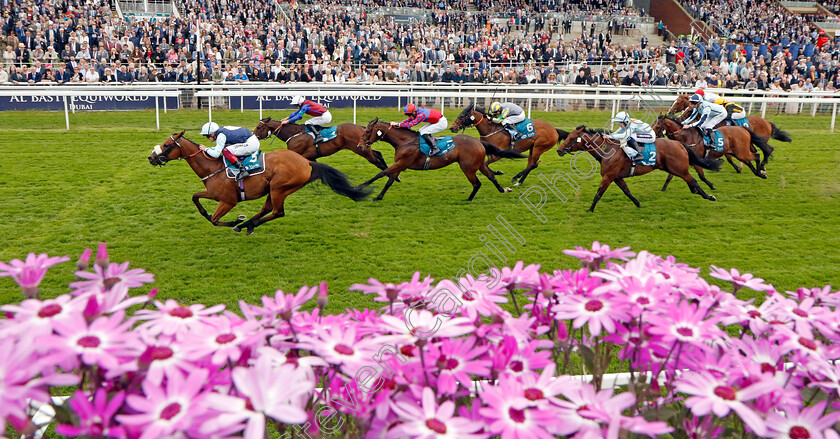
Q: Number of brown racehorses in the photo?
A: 8